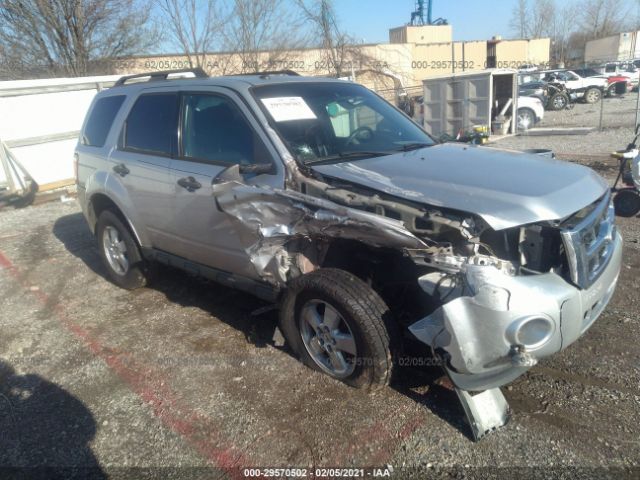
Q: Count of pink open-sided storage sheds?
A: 0